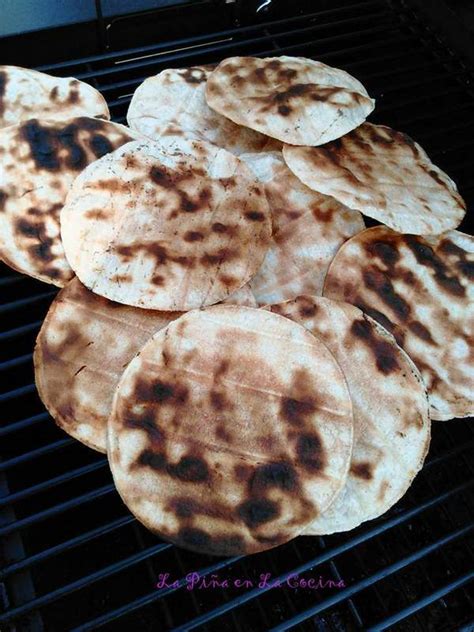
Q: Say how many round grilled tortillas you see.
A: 11